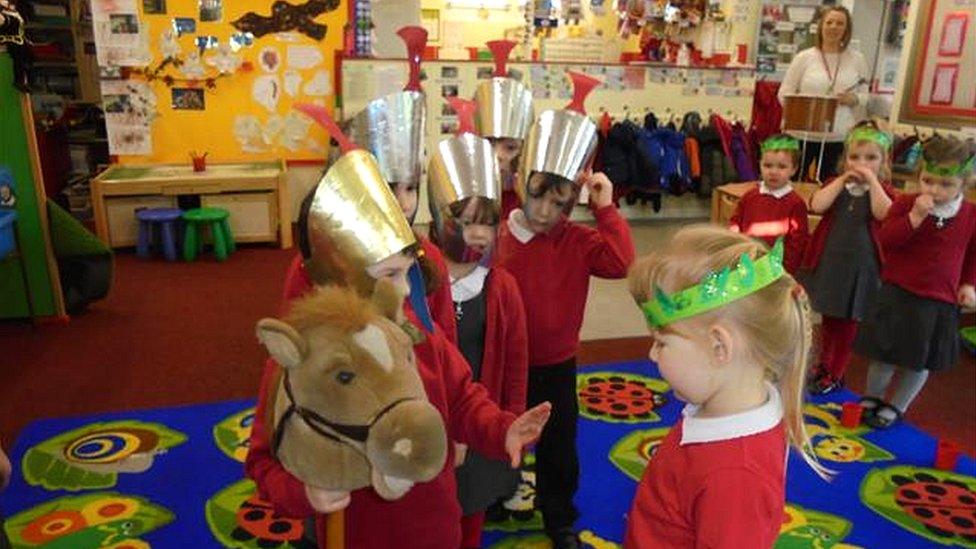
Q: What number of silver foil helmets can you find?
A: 4